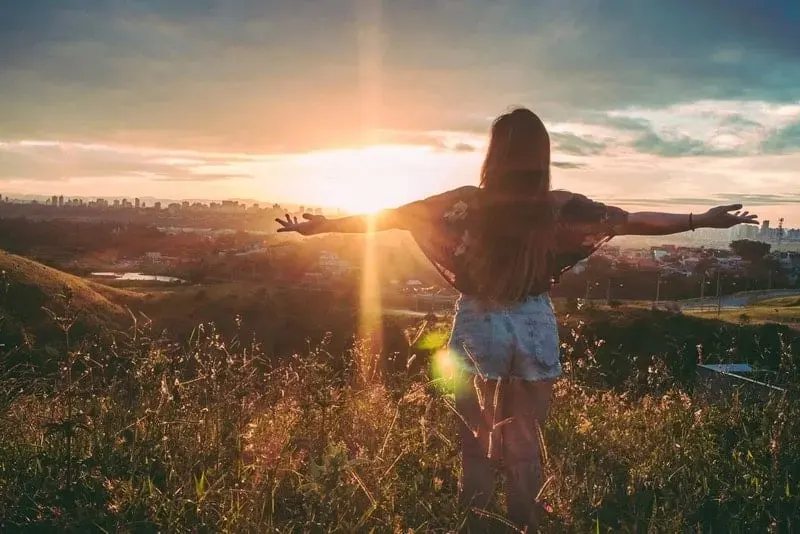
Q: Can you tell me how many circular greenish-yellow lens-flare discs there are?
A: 2